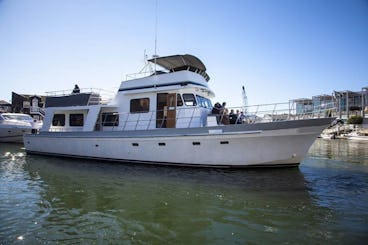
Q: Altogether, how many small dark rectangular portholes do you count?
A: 4